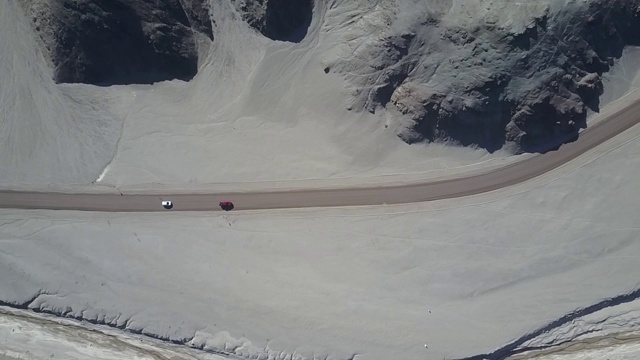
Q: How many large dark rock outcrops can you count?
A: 3